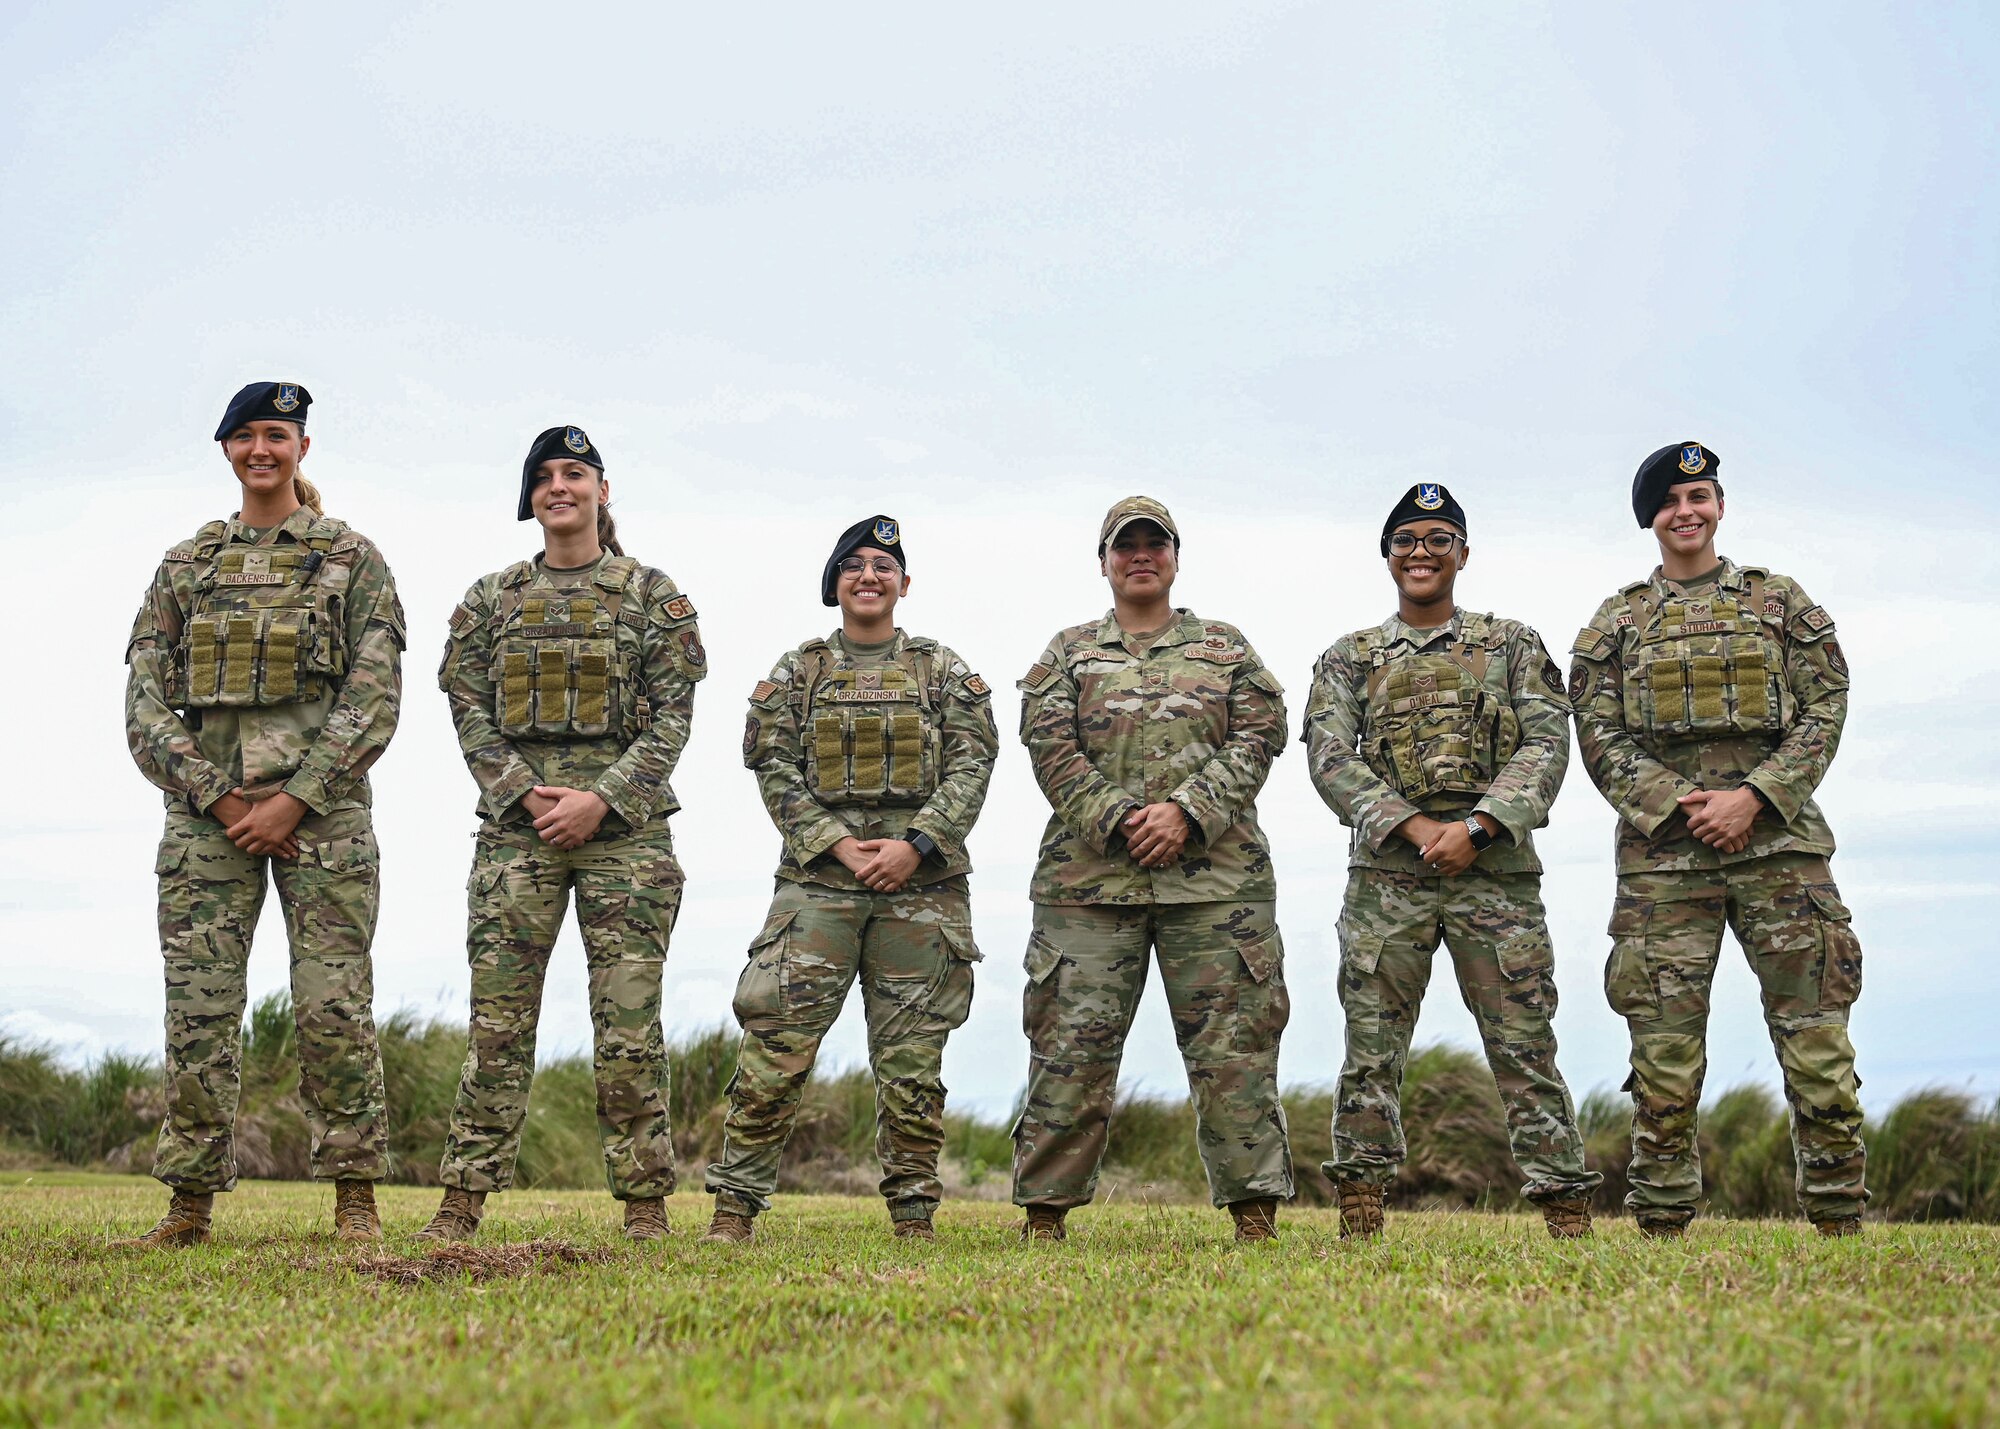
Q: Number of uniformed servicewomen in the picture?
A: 6